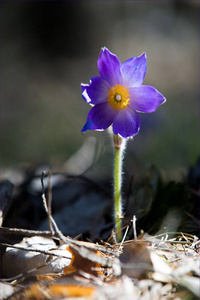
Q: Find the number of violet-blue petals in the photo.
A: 6